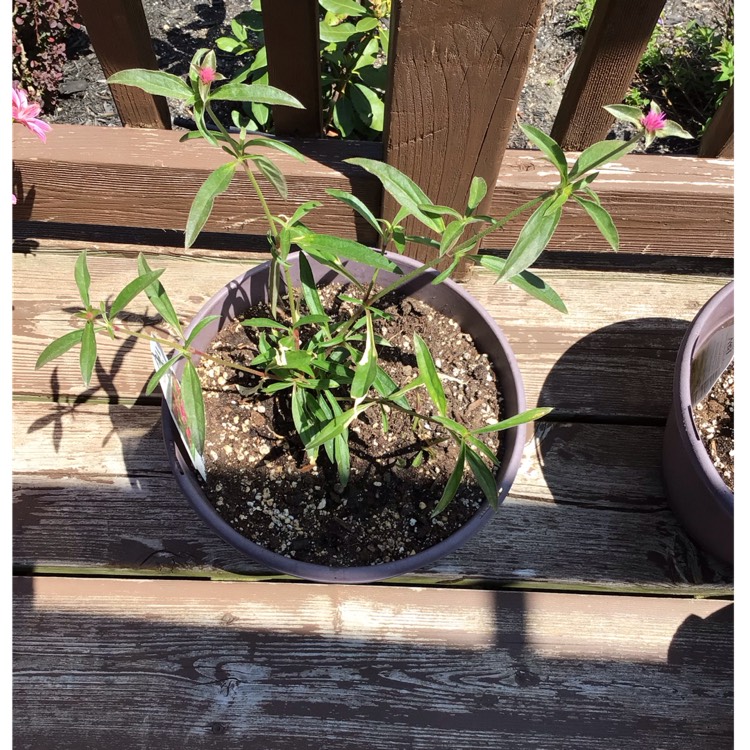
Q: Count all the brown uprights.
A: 5